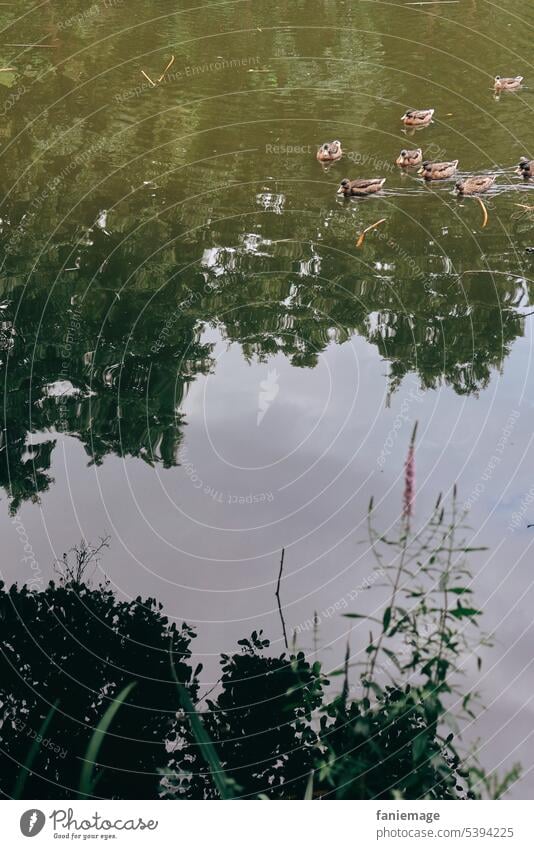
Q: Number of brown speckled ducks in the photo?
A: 8